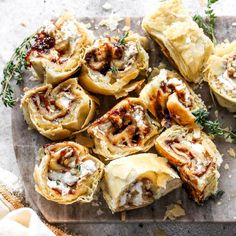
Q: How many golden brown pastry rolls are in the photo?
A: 10